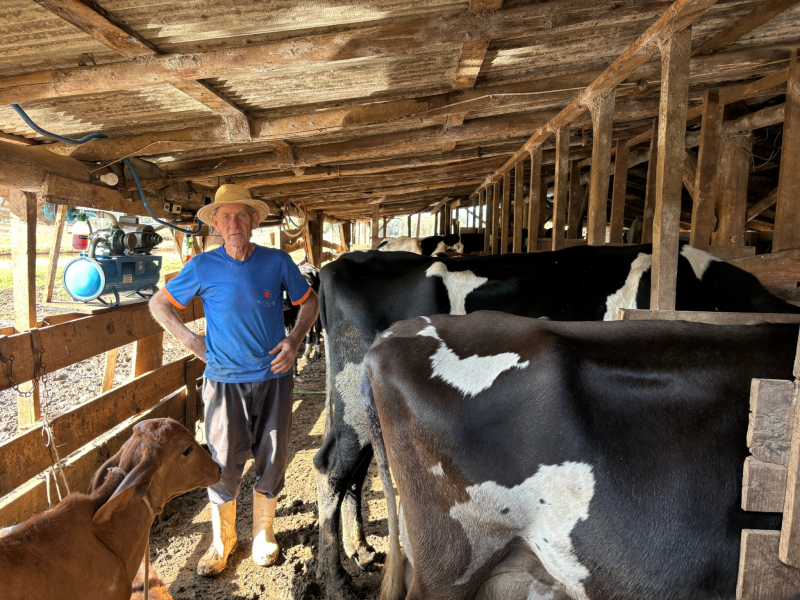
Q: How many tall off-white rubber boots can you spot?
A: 2